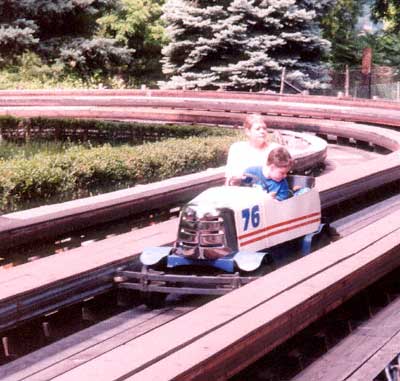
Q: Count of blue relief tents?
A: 0